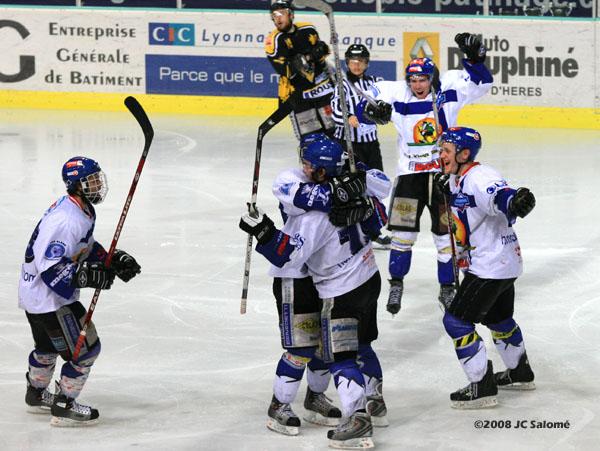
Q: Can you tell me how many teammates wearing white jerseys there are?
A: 5